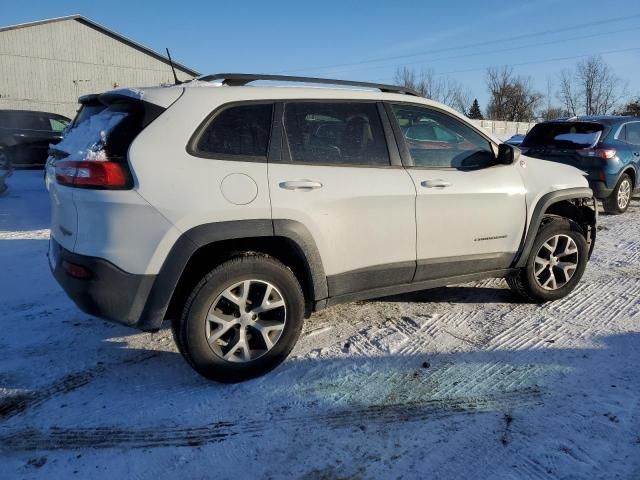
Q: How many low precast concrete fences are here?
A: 1